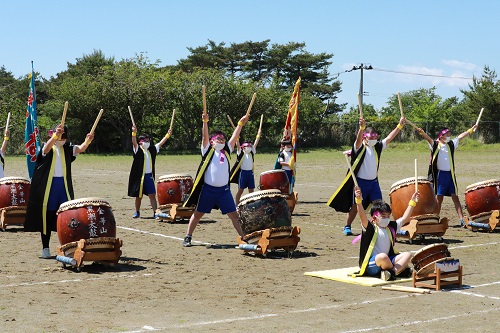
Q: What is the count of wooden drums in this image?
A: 8